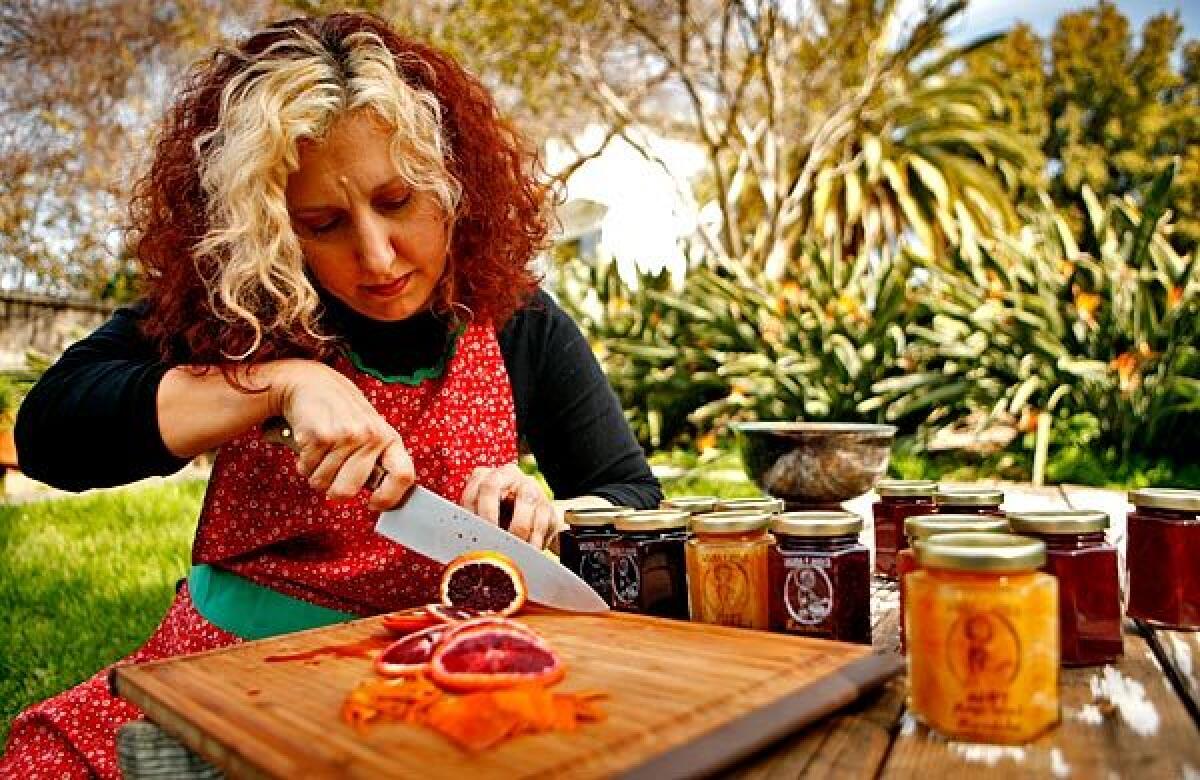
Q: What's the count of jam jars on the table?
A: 12